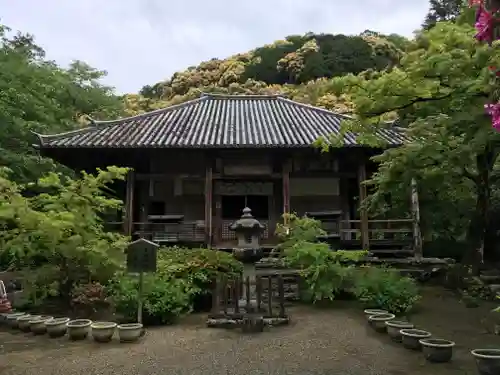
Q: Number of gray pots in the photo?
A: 13